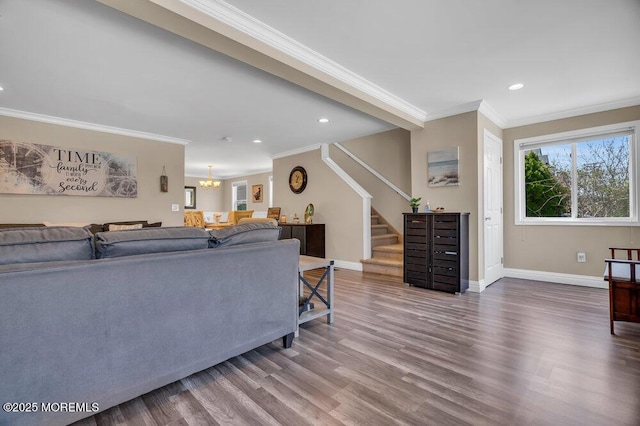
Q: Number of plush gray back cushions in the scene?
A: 3